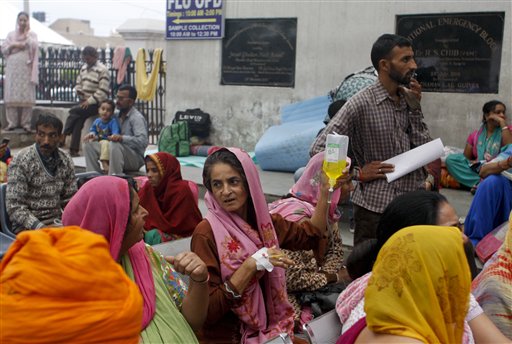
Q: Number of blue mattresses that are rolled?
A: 2